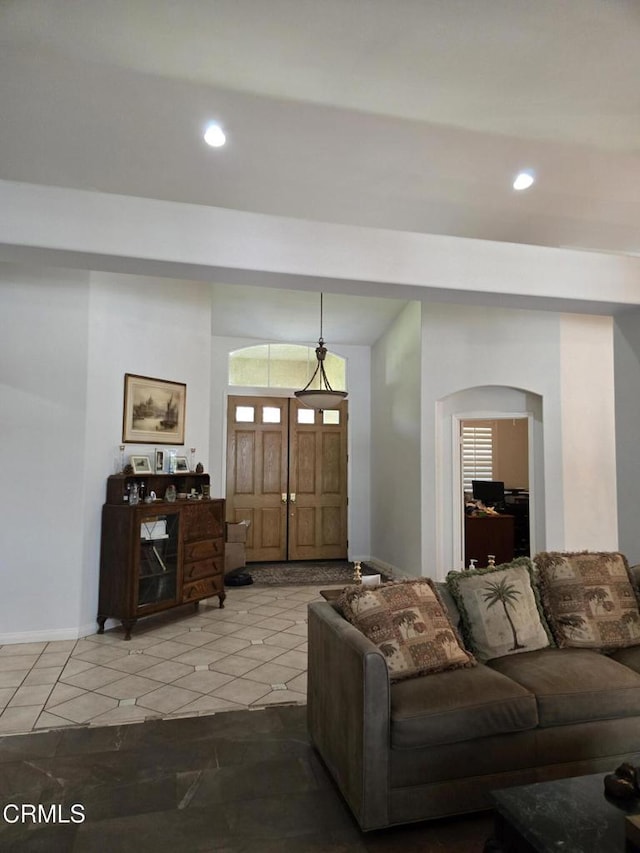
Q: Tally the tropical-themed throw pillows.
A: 3